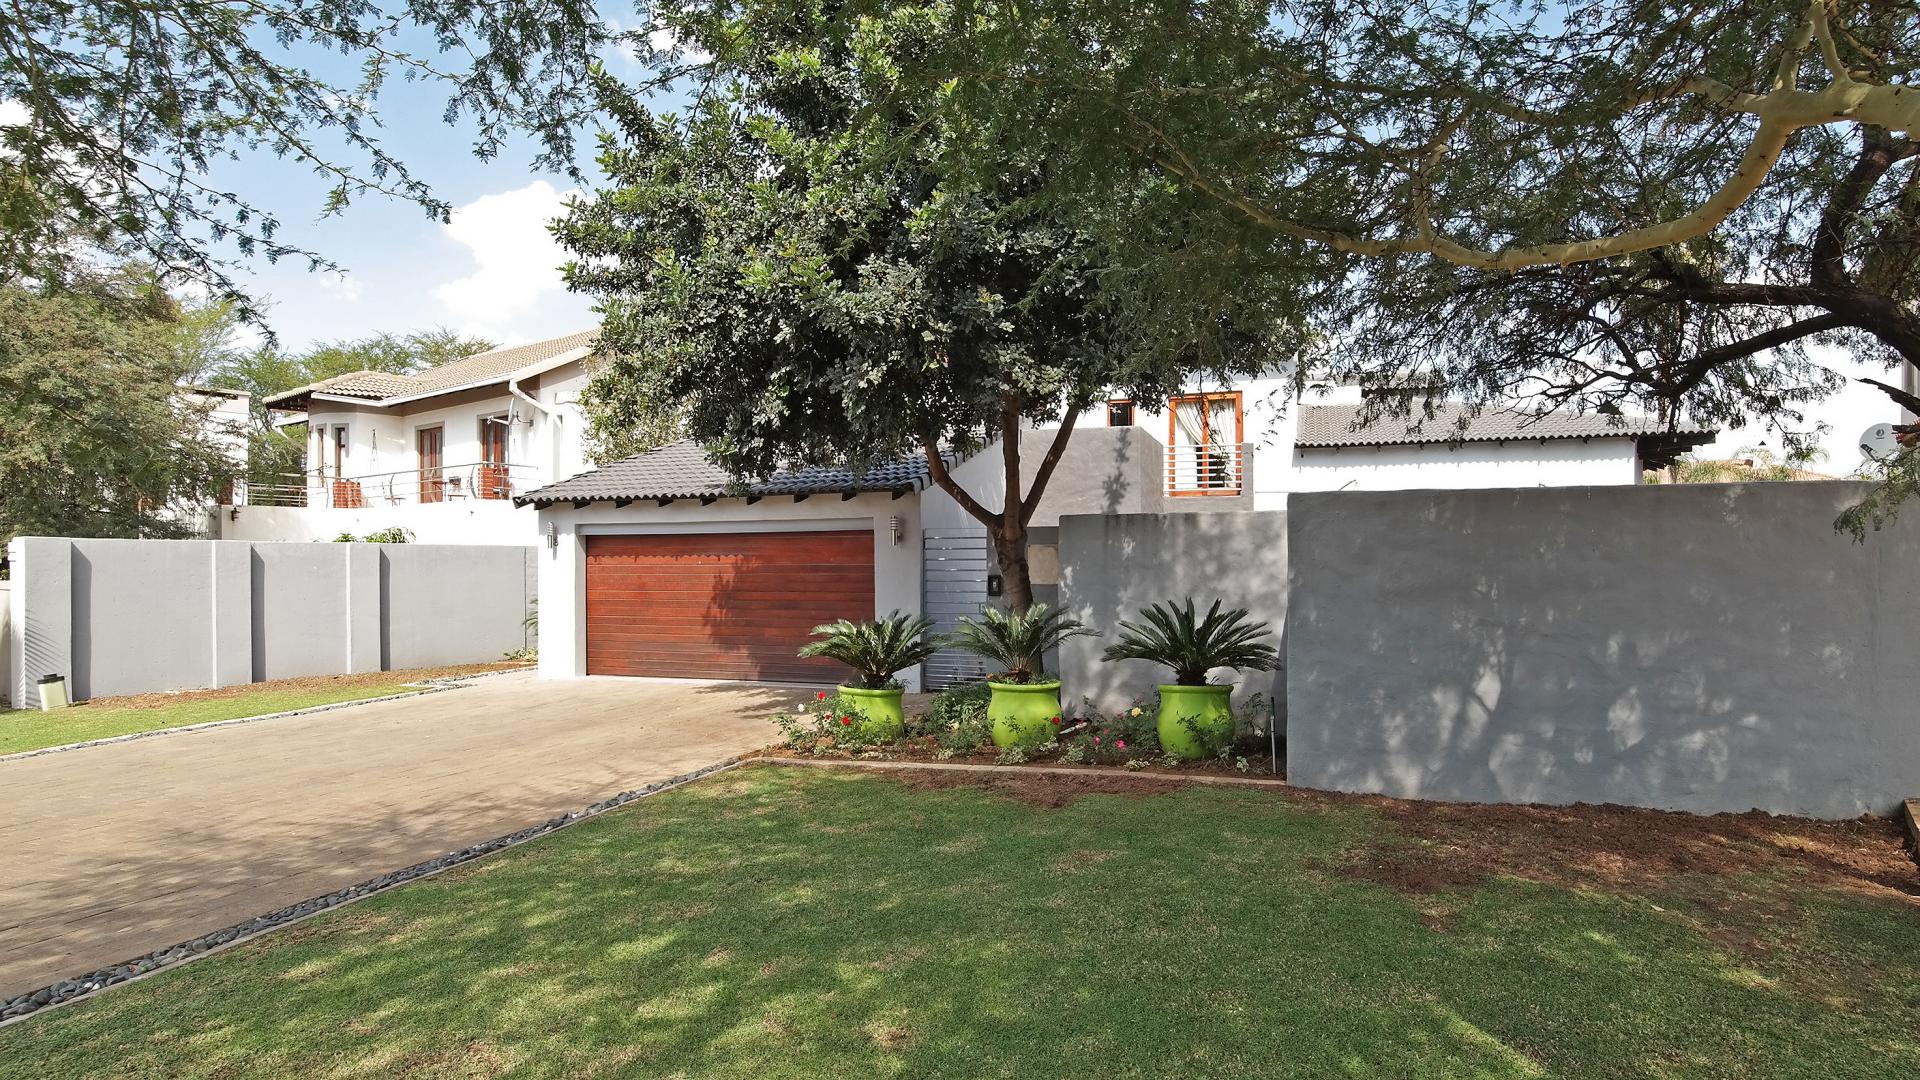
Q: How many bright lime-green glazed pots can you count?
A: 3